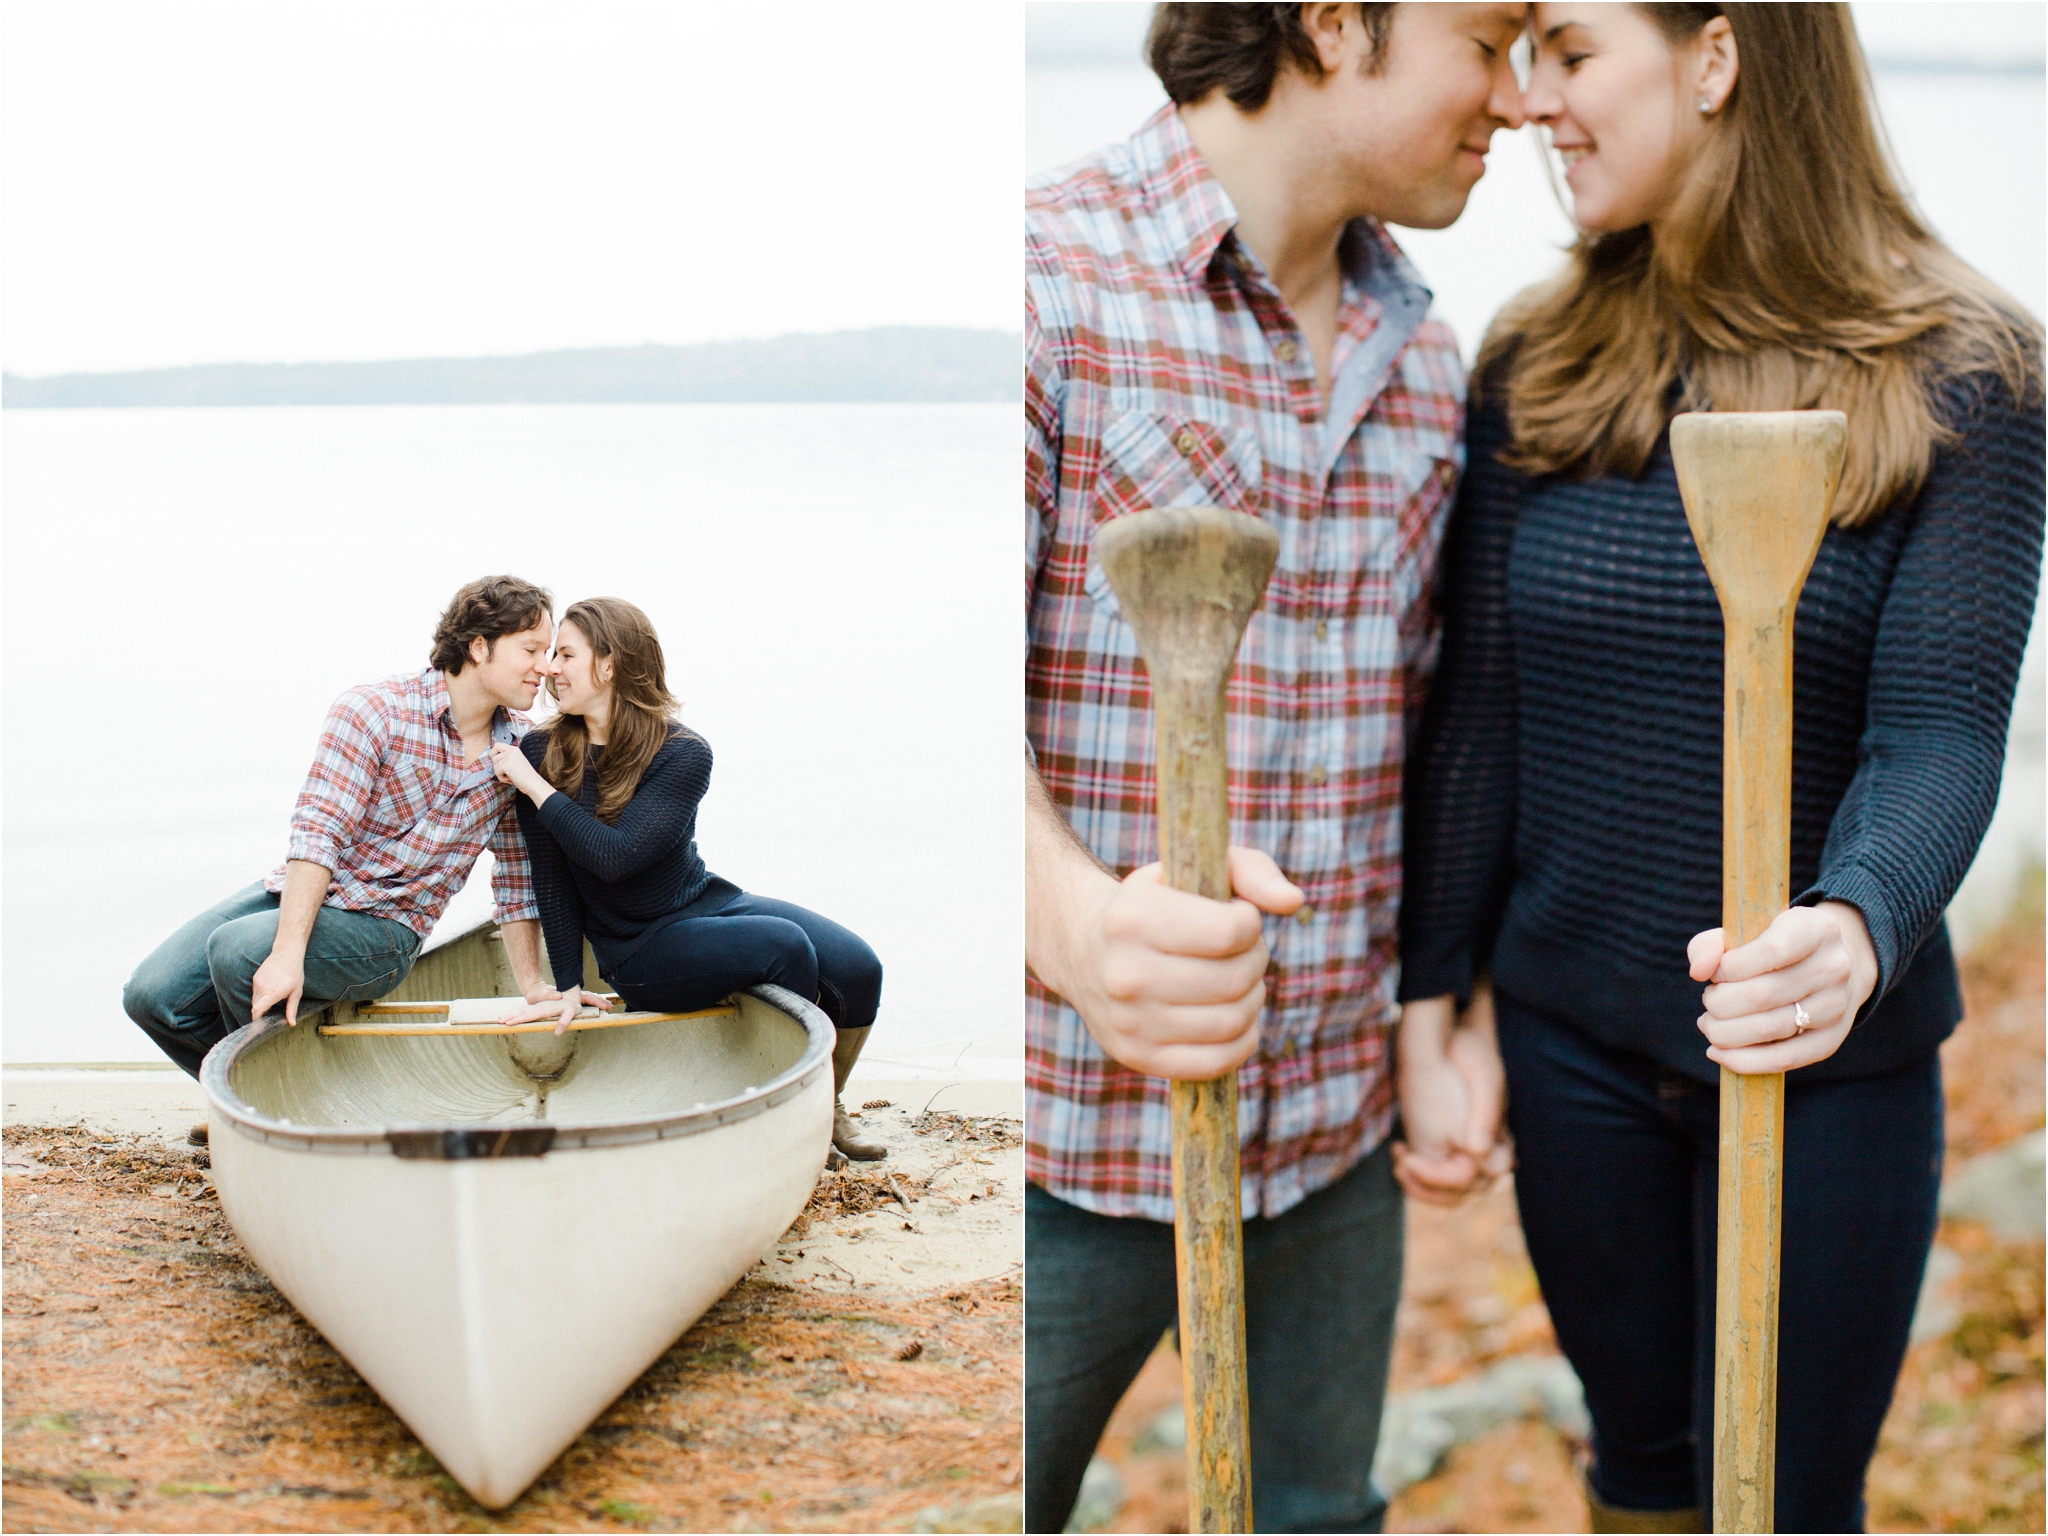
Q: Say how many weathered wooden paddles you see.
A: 2